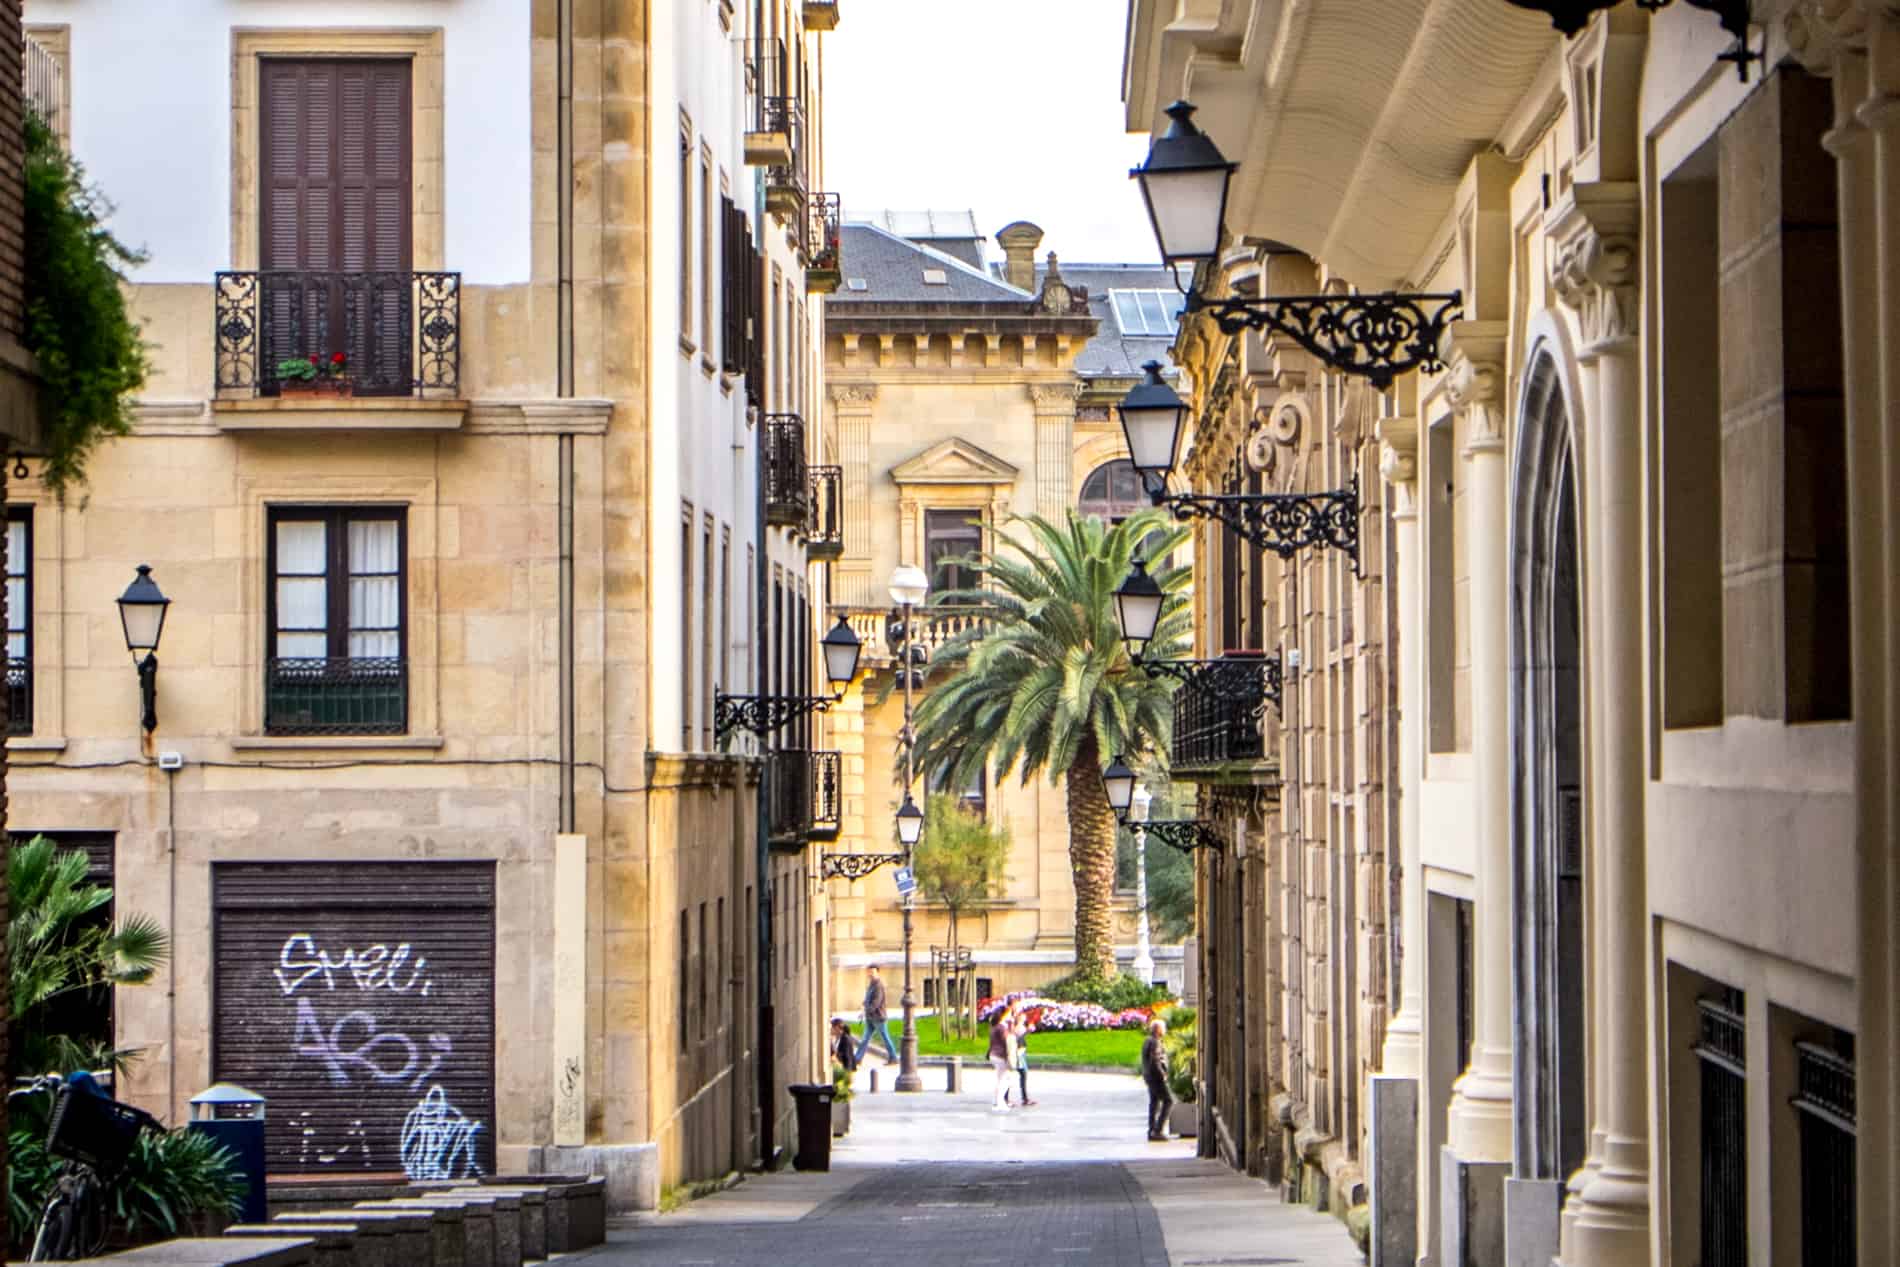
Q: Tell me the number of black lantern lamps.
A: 7